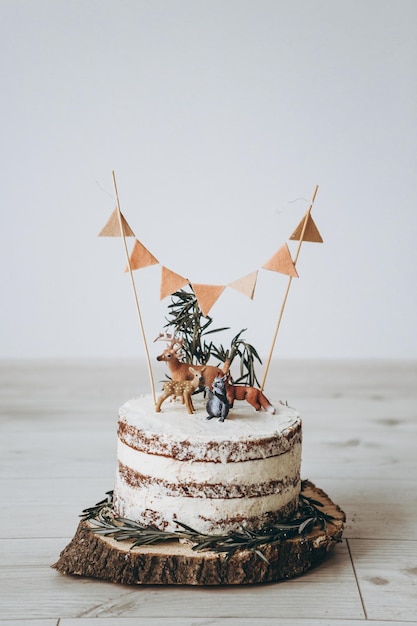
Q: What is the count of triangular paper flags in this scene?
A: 7